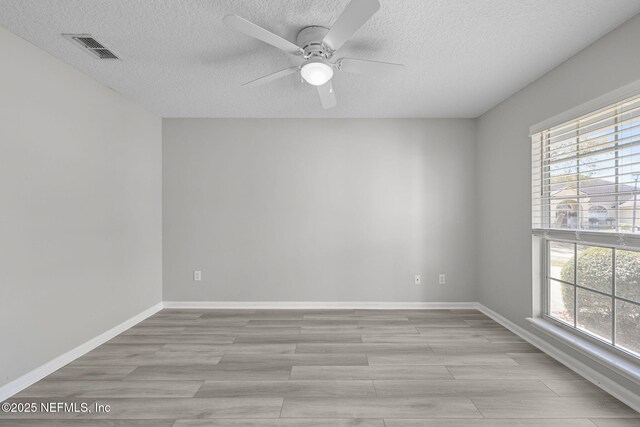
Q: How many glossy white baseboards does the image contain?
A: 3